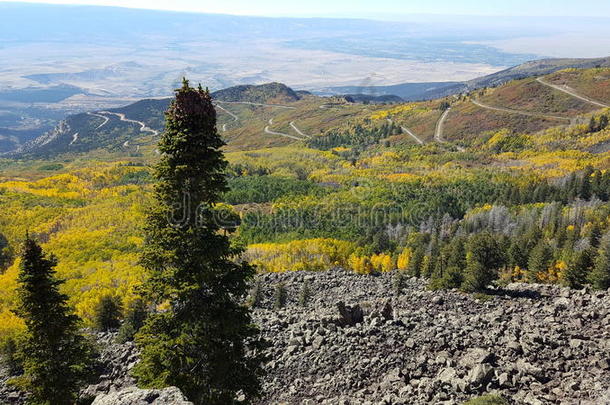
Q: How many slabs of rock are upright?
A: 2